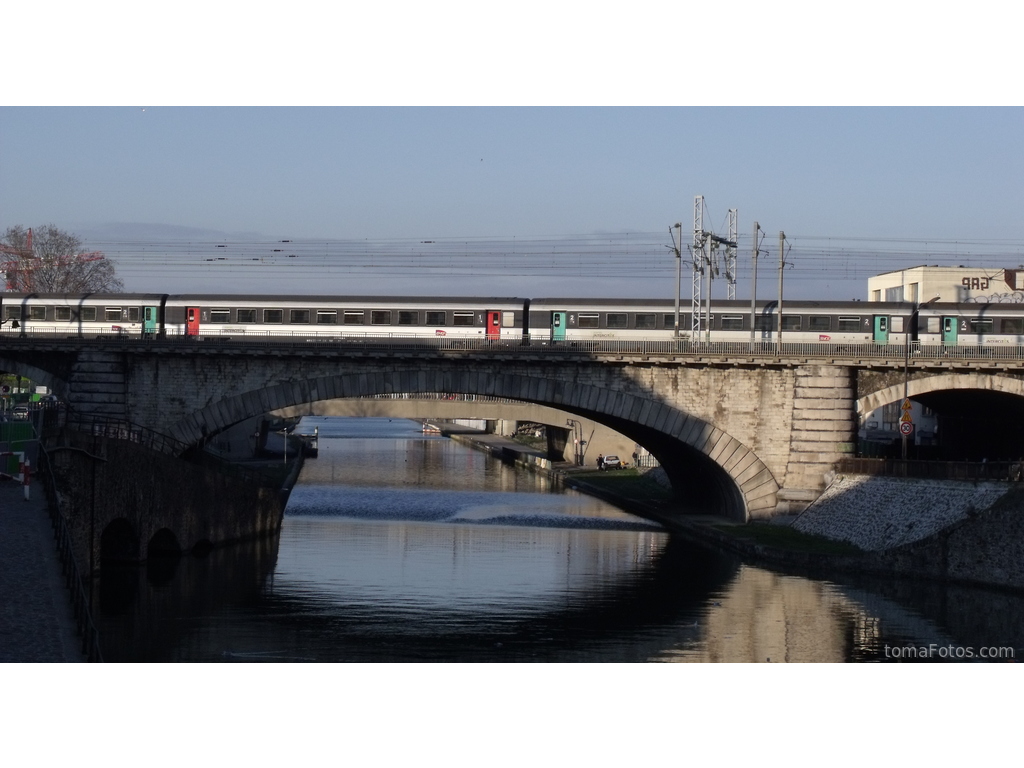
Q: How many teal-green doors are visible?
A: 4